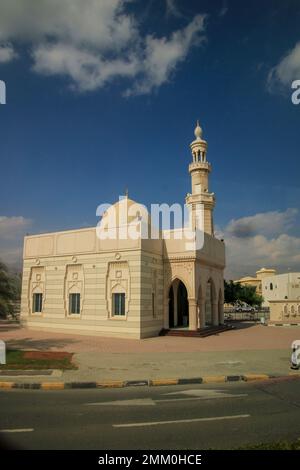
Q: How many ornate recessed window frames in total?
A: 3